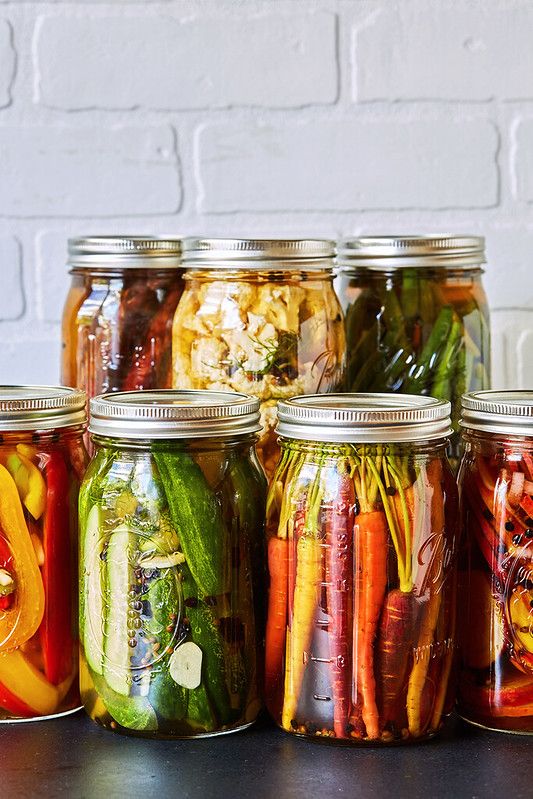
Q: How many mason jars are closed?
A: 7